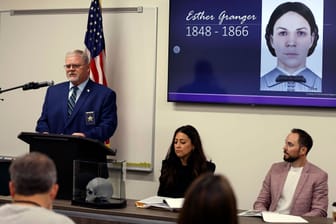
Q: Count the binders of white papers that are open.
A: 2